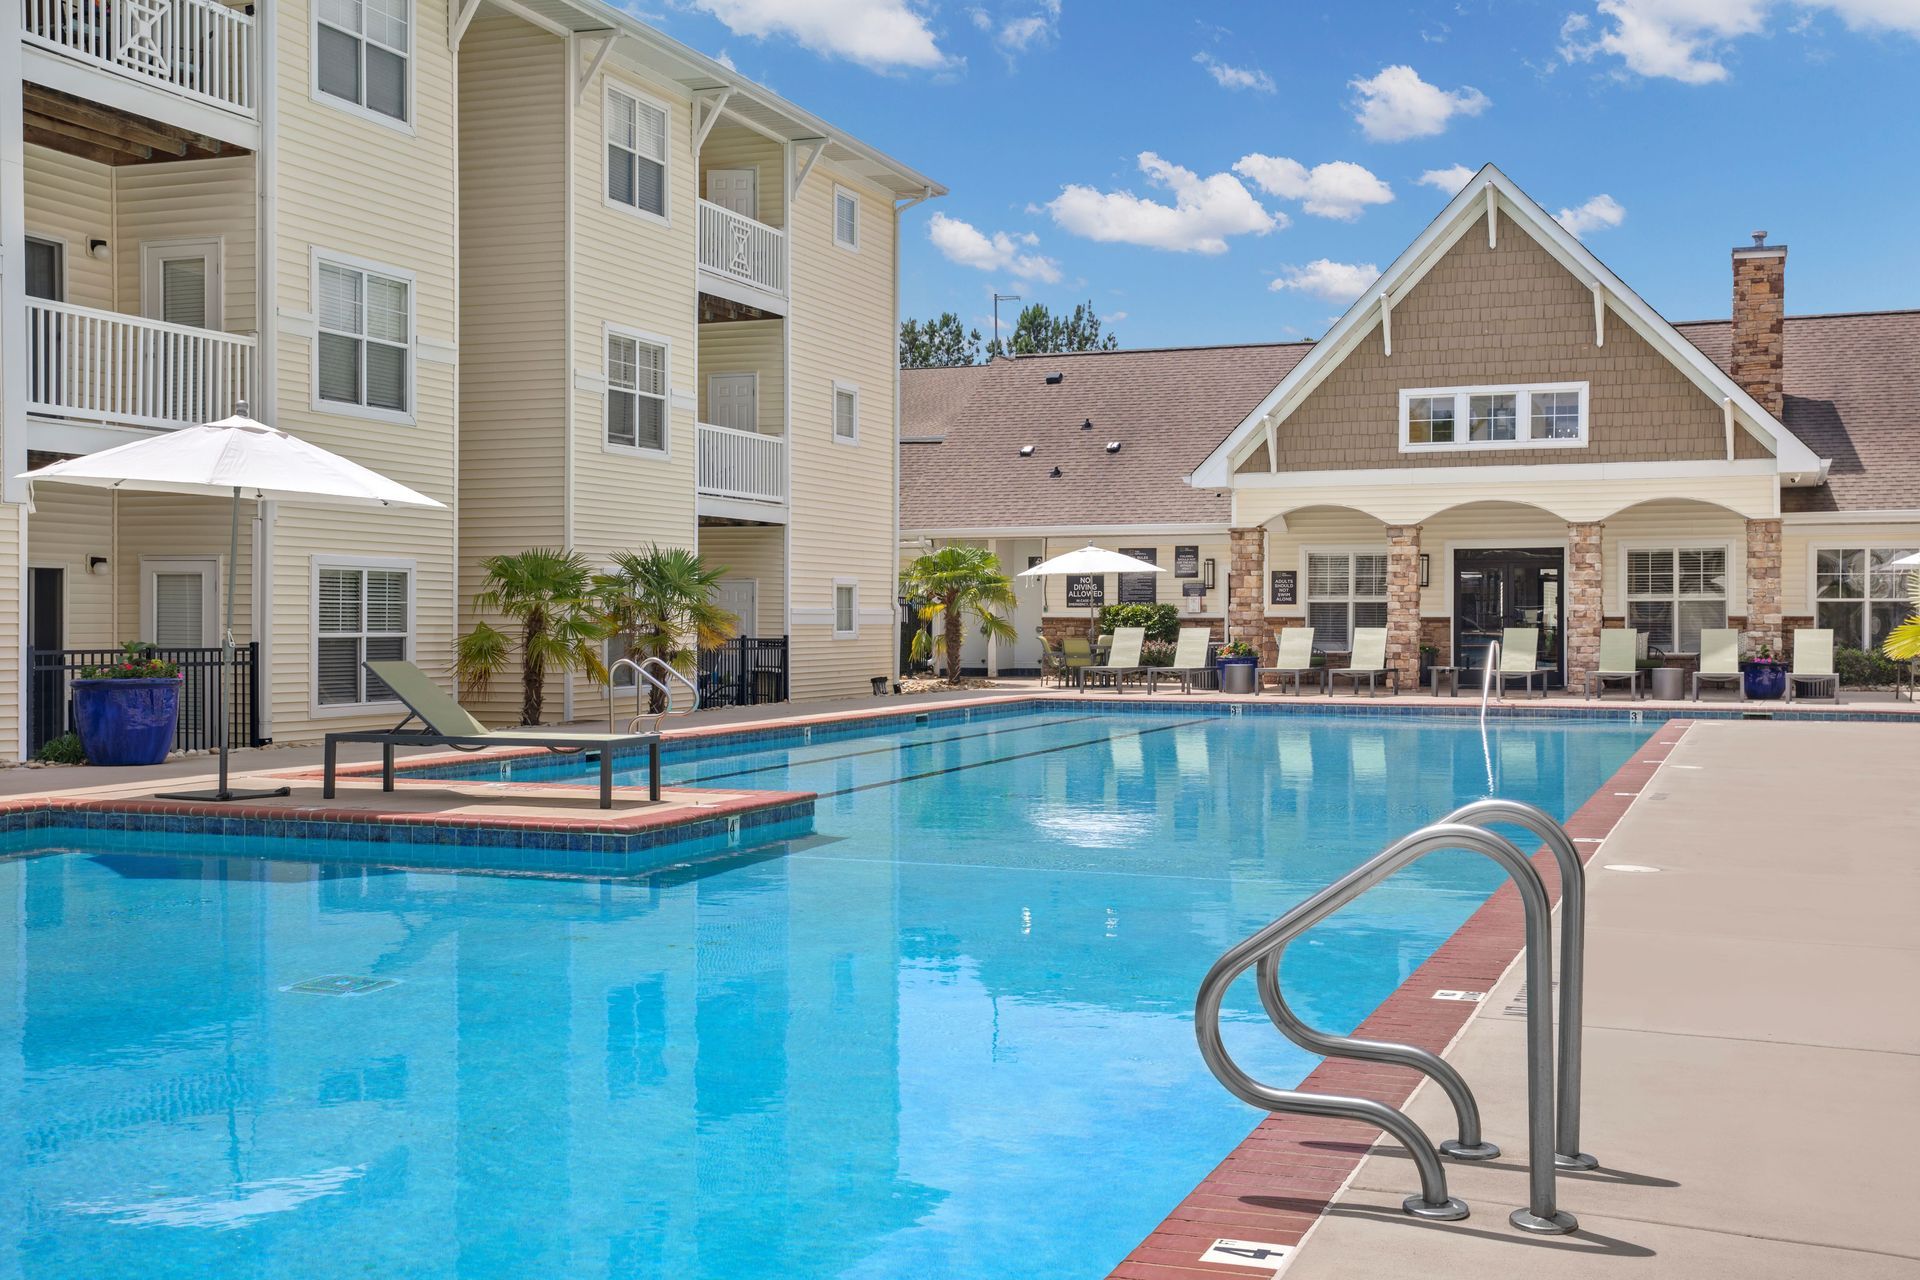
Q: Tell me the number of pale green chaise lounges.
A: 9